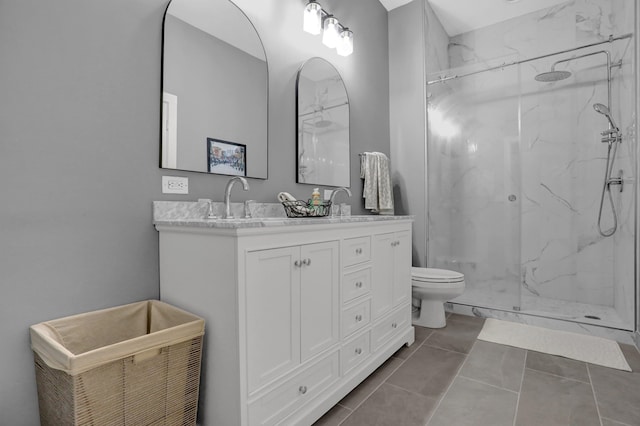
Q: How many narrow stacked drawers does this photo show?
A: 4